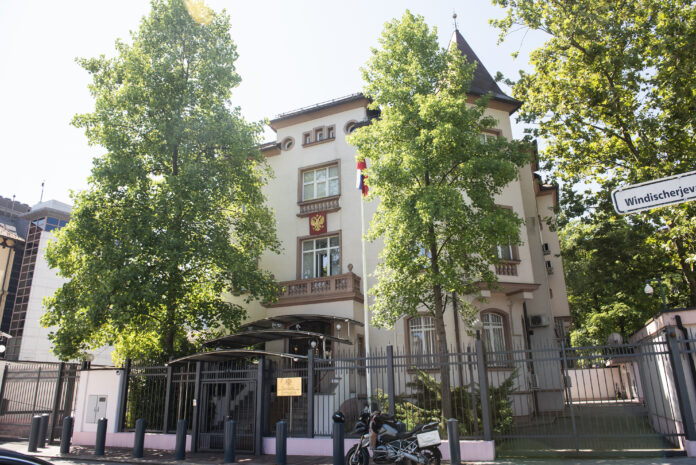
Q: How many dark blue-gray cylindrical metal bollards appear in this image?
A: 10